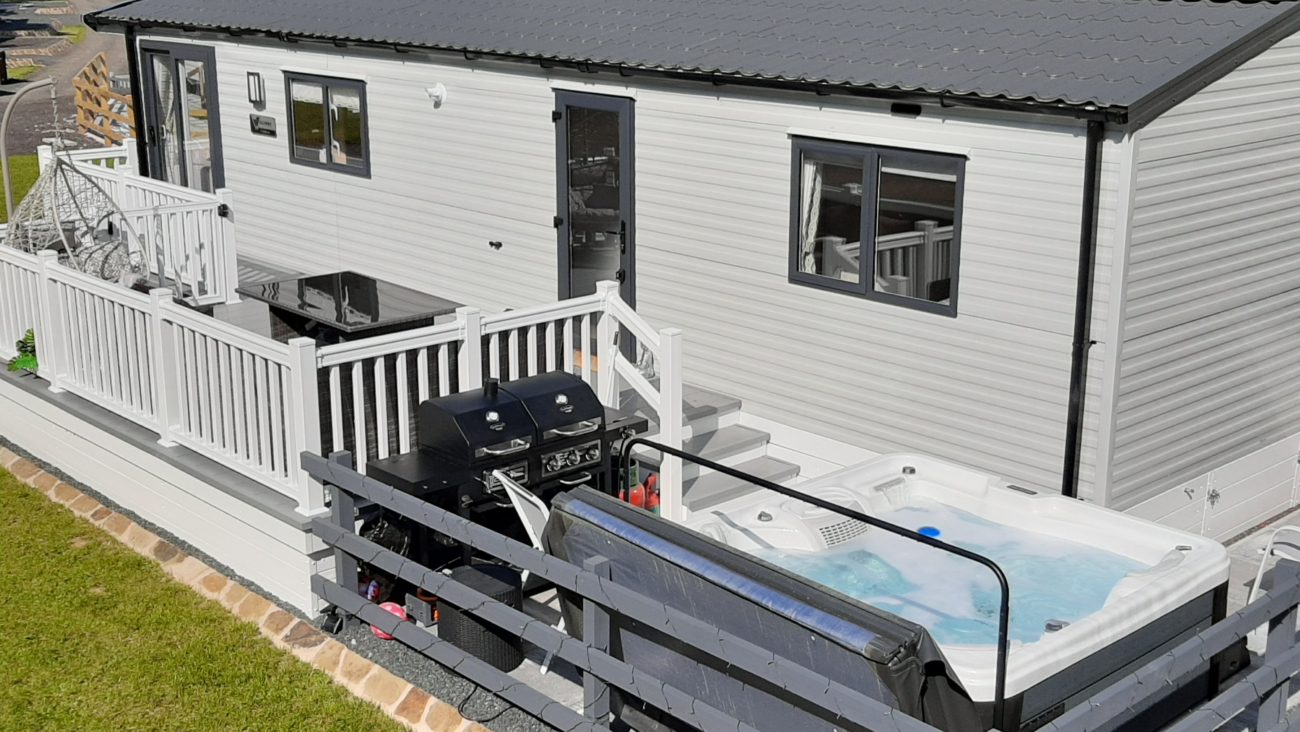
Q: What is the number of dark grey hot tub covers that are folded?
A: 1